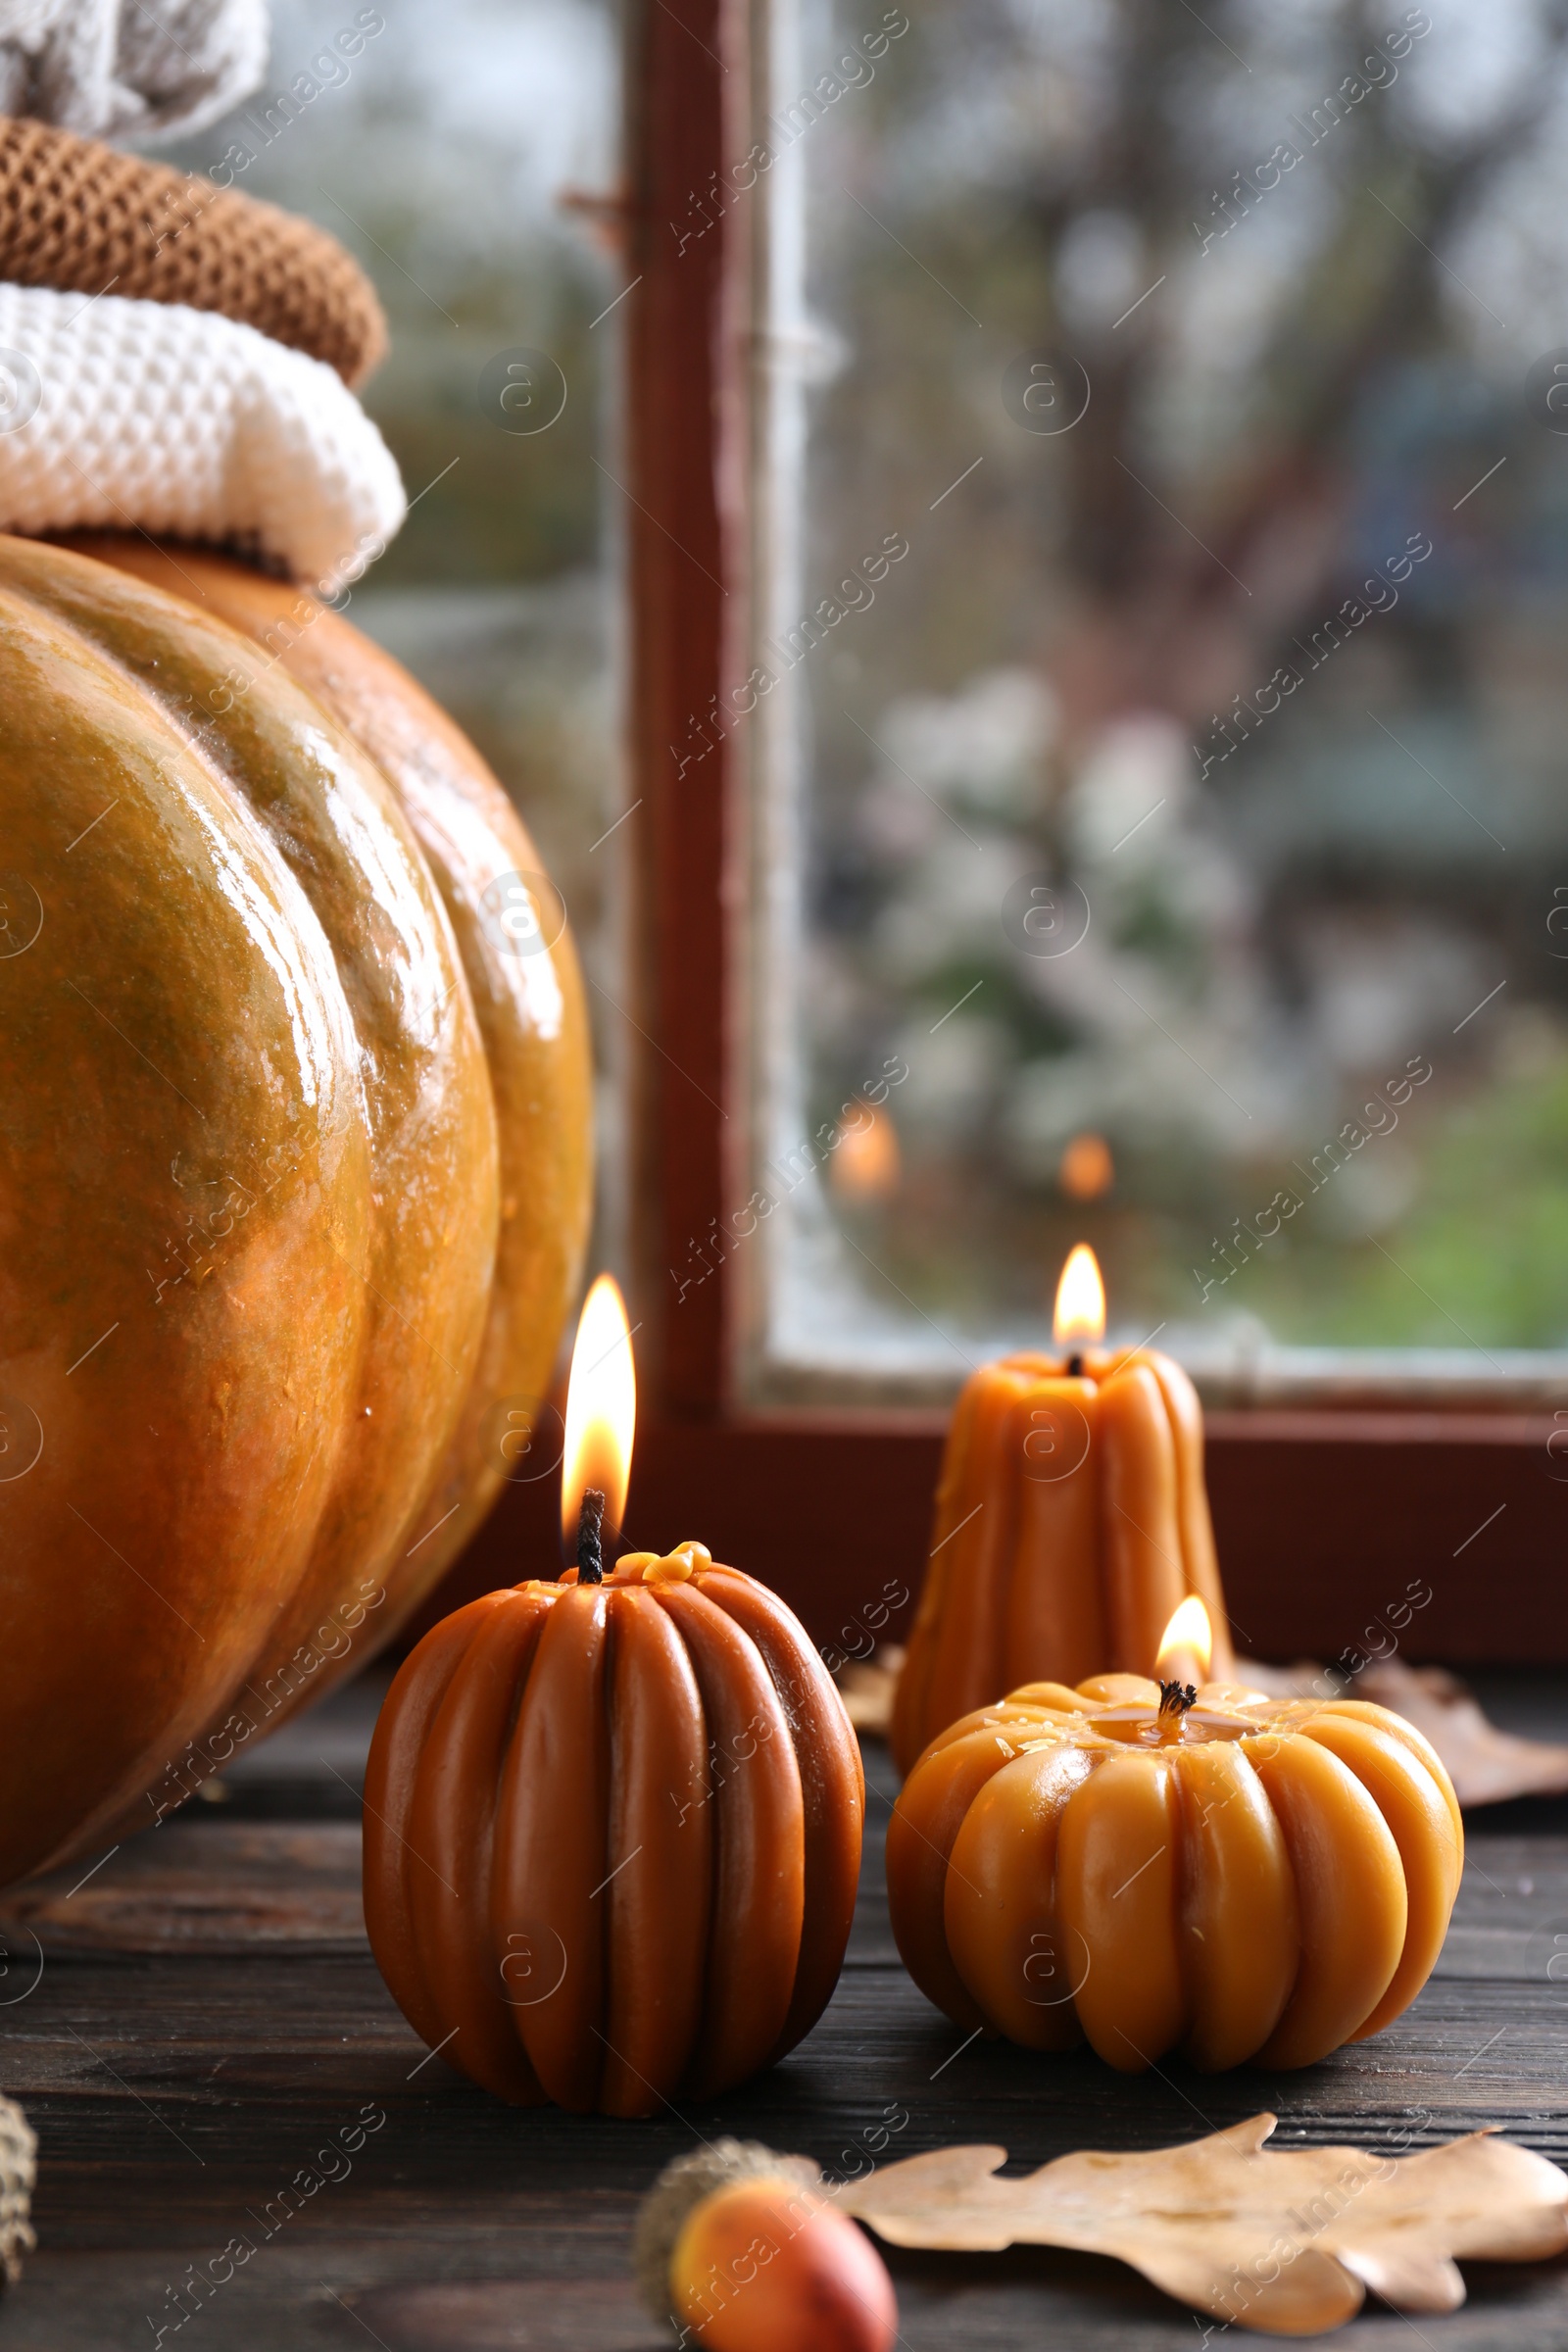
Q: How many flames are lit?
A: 3